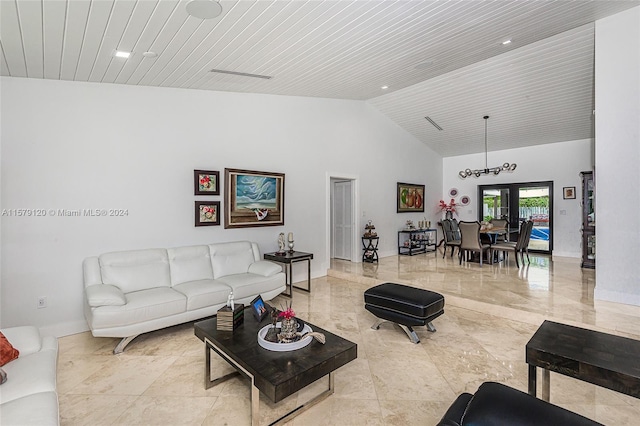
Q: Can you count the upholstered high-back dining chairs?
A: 6